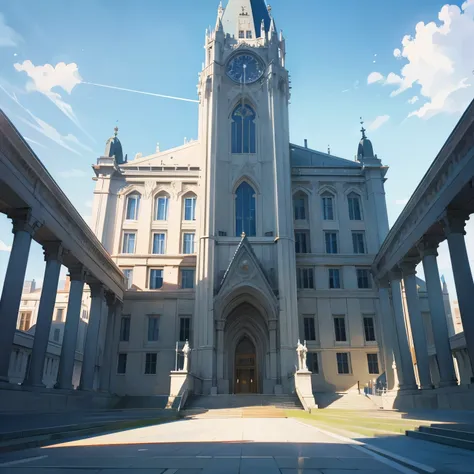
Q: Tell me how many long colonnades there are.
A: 2